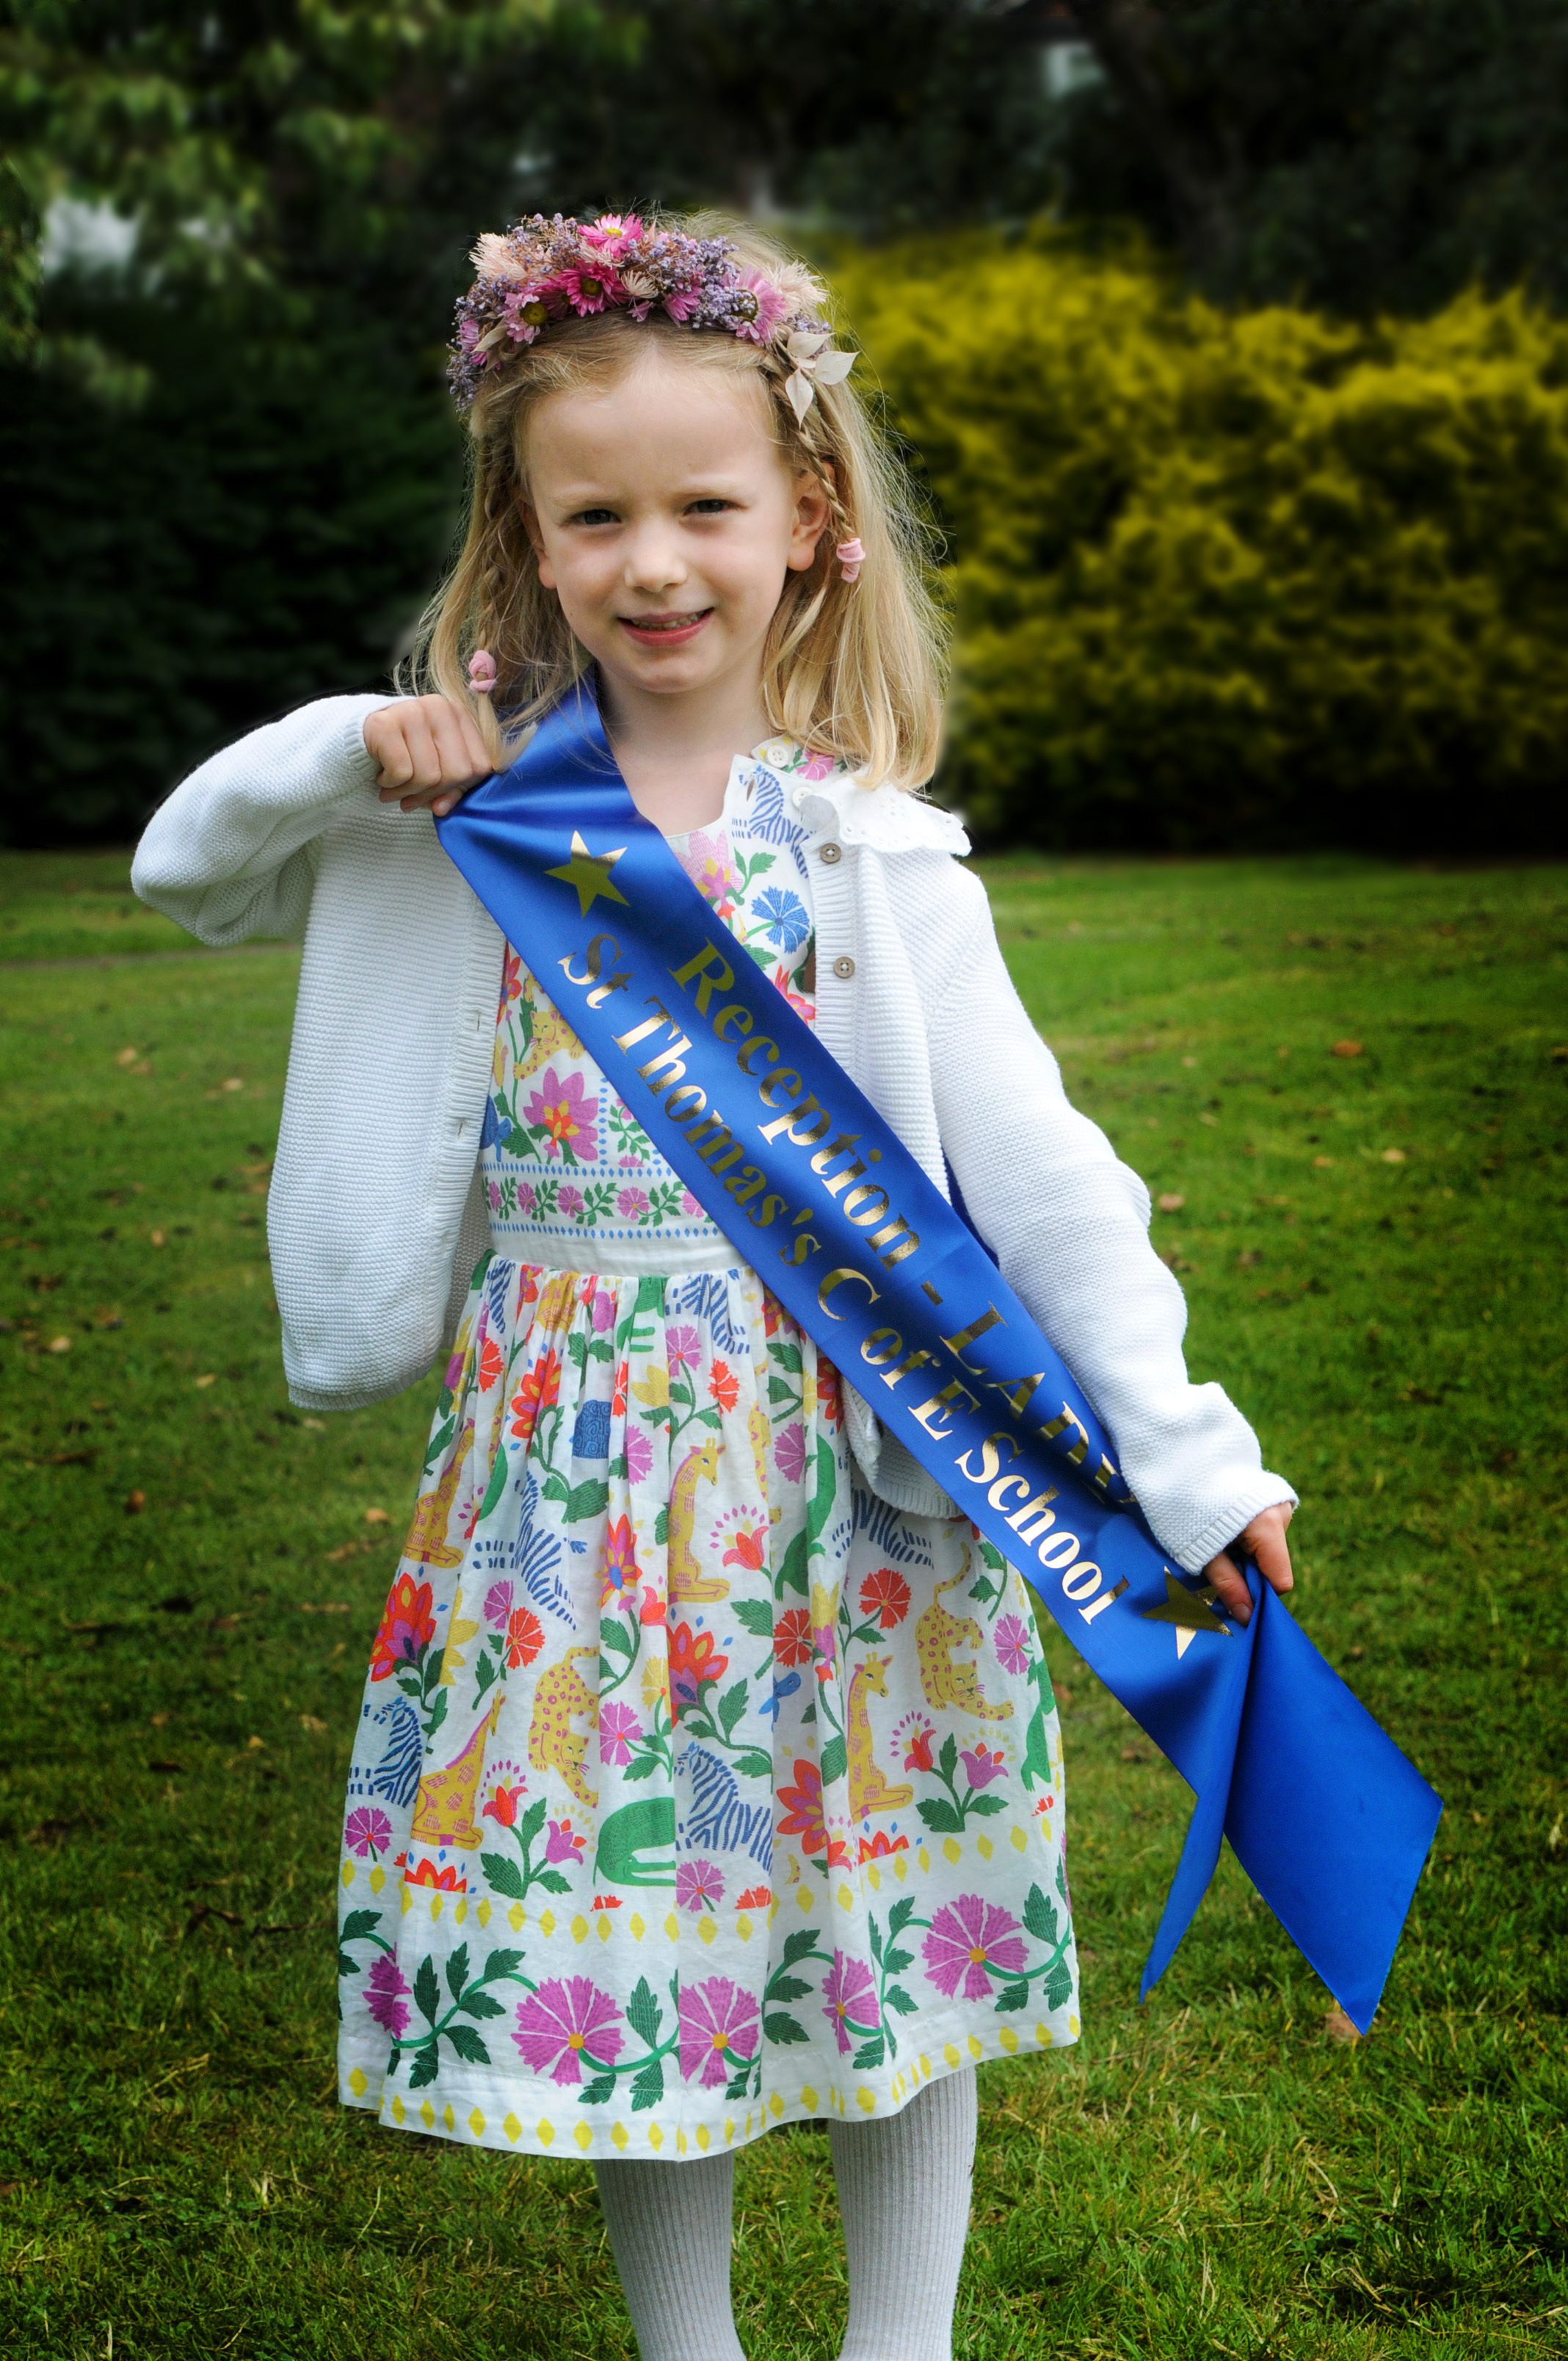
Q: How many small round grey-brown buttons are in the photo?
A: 2